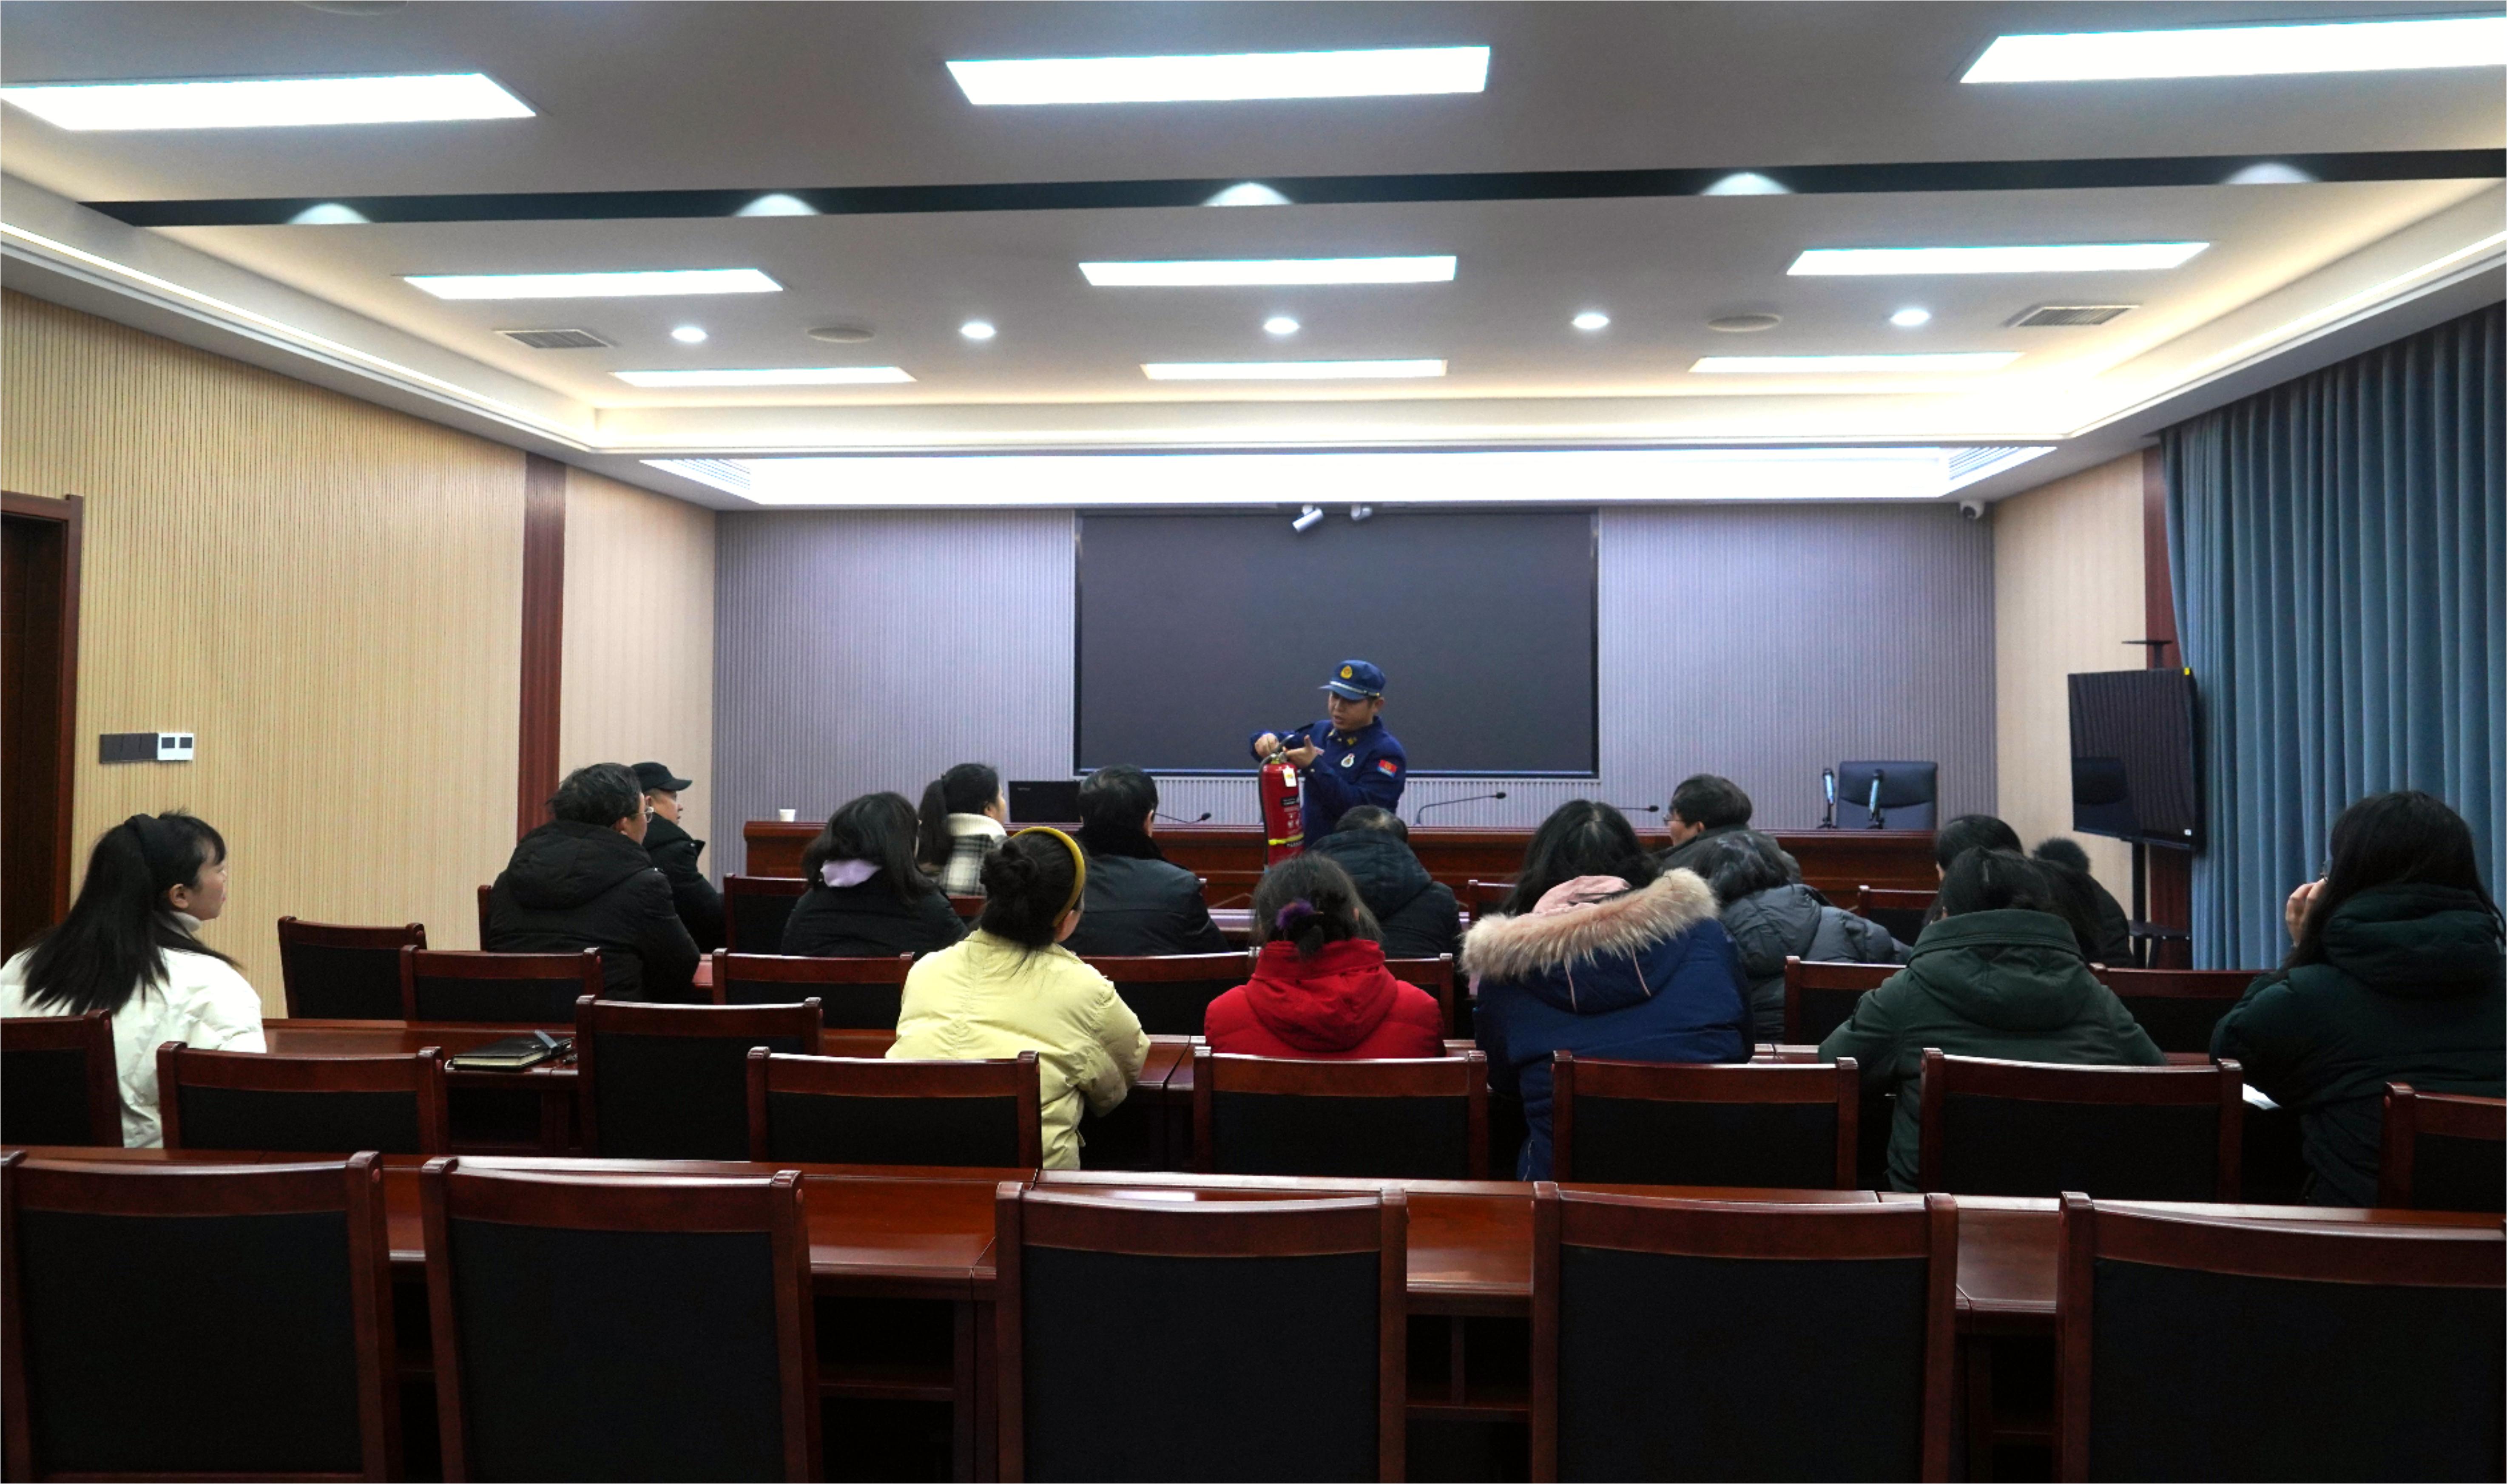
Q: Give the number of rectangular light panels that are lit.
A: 9